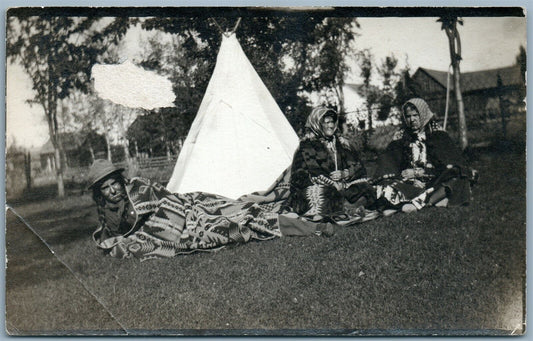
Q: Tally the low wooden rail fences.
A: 1